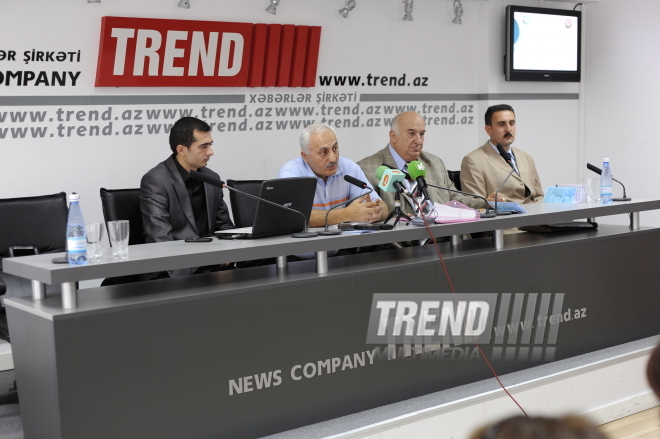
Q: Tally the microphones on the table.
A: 7